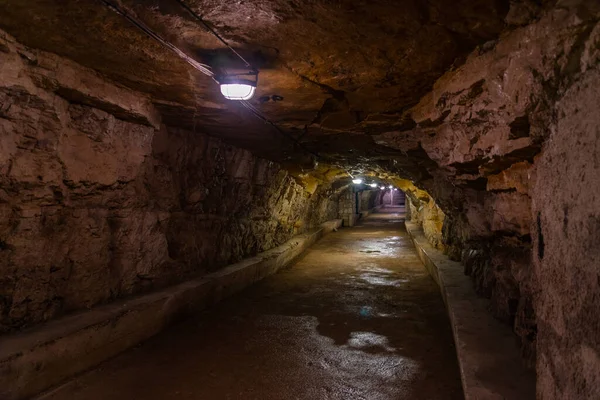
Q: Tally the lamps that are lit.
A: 6